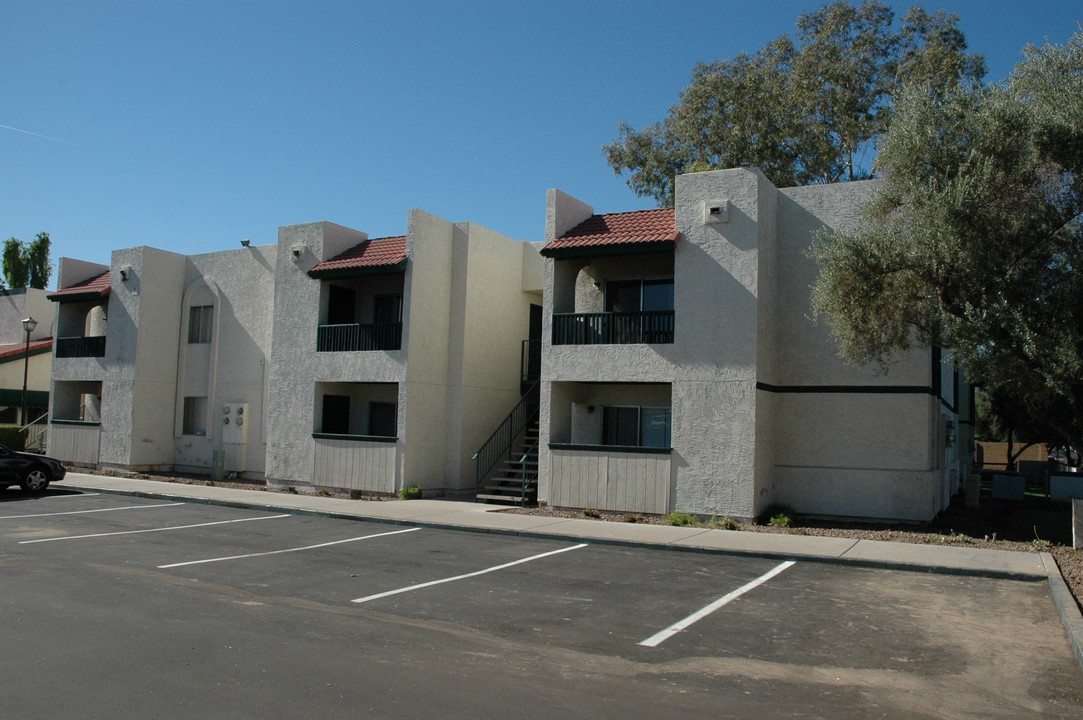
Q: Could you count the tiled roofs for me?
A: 4